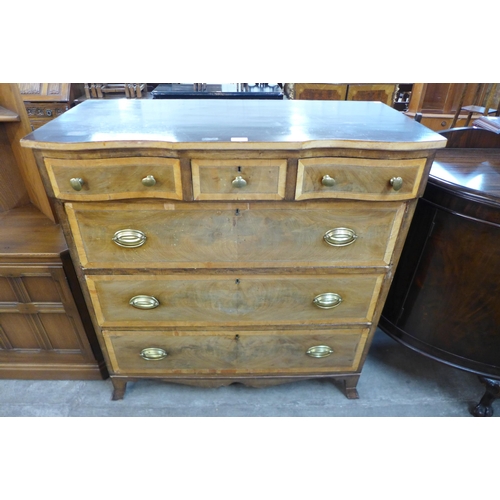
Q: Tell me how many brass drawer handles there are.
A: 11